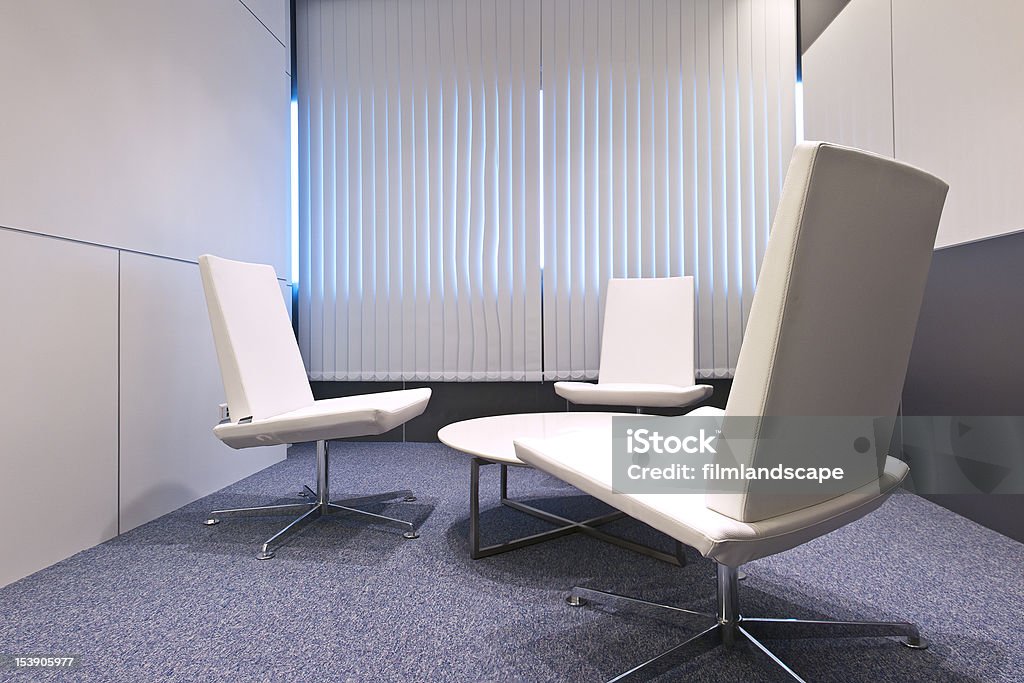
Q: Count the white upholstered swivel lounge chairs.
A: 3